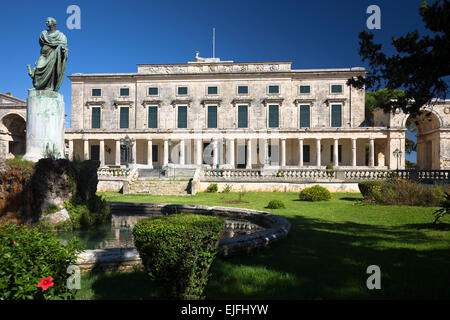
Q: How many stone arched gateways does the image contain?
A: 2